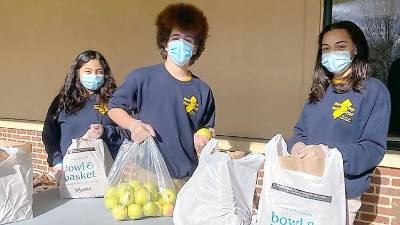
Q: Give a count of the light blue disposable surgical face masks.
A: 3